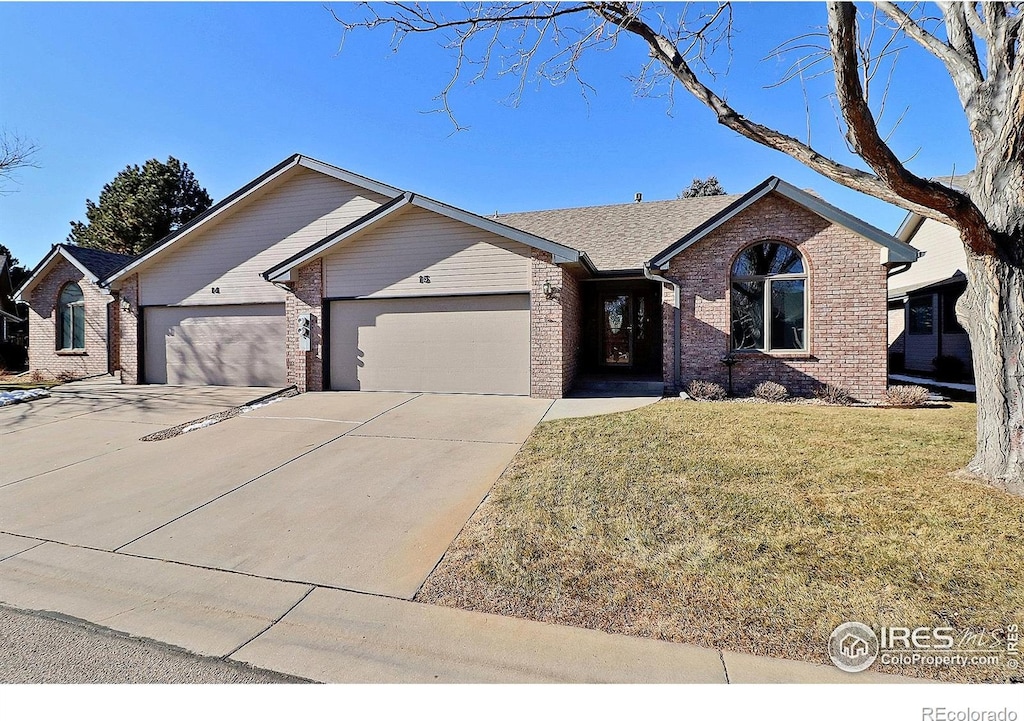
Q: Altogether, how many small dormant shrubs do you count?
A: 4